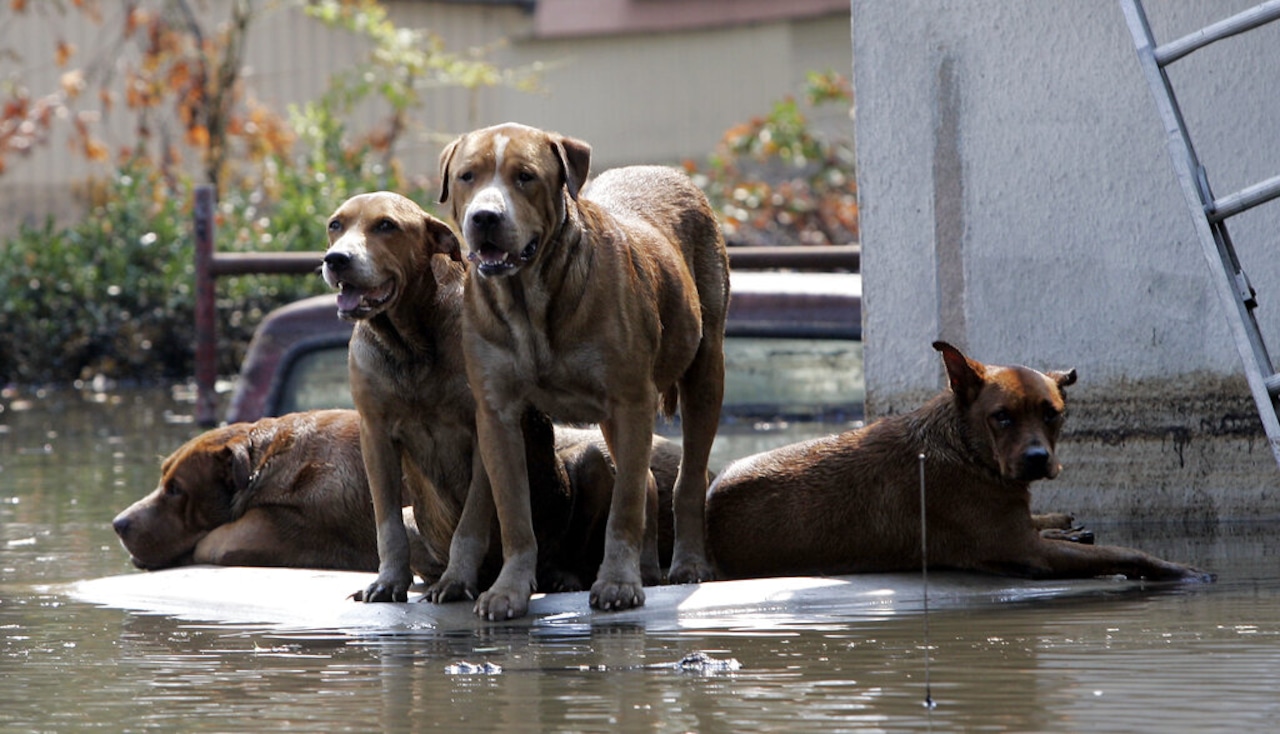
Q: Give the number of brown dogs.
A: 4